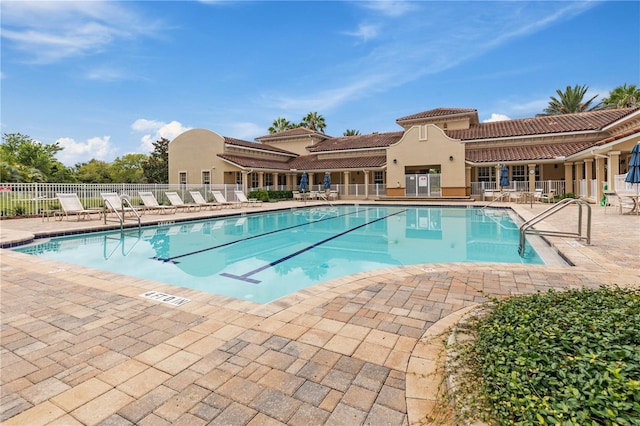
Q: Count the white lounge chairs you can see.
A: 7